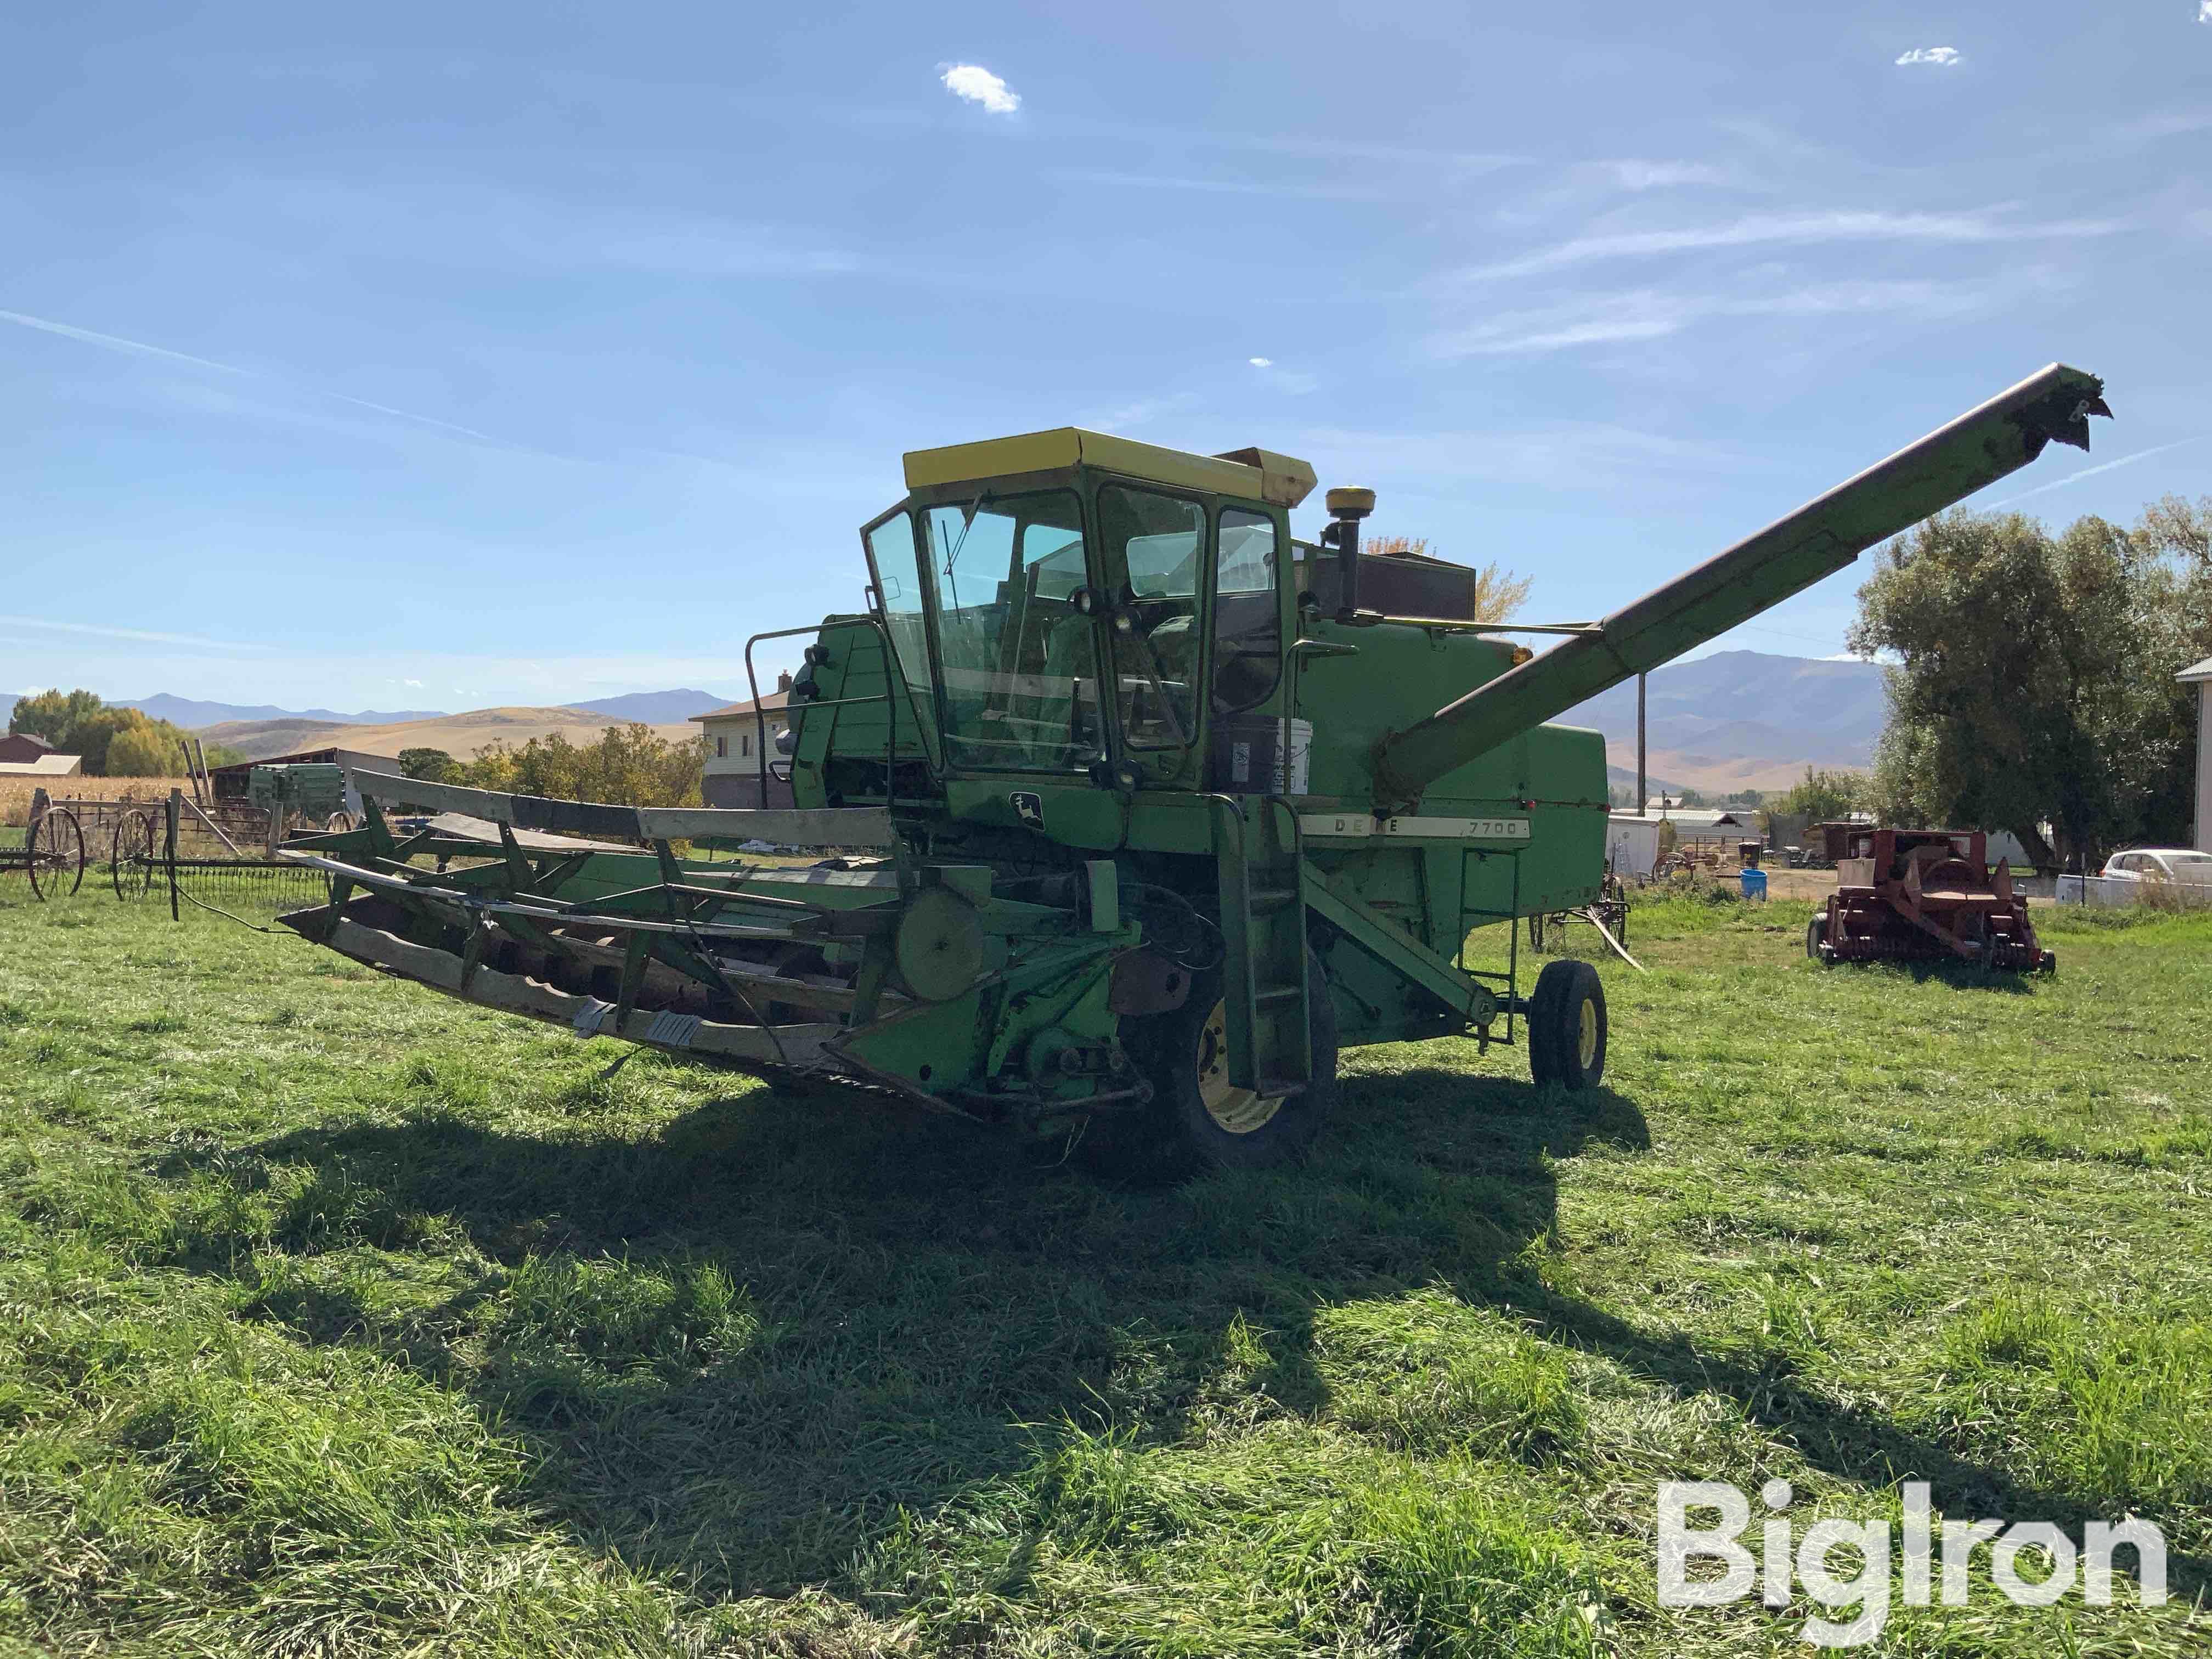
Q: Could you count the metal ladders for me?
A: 2